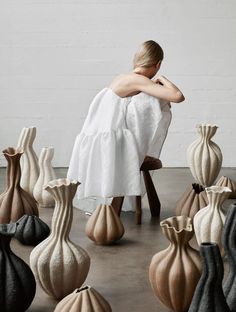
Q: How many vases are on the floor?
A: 15